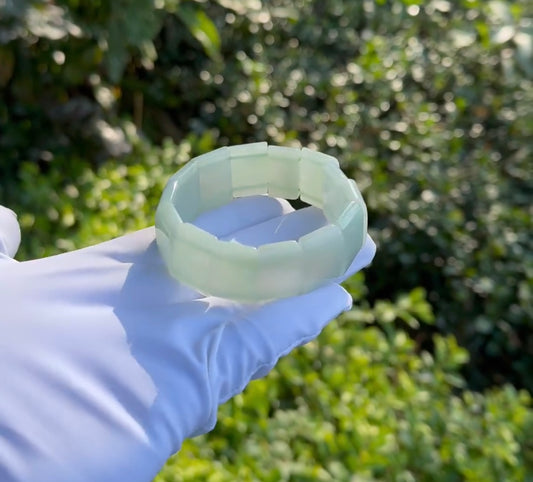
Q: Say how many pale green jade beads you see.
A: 14